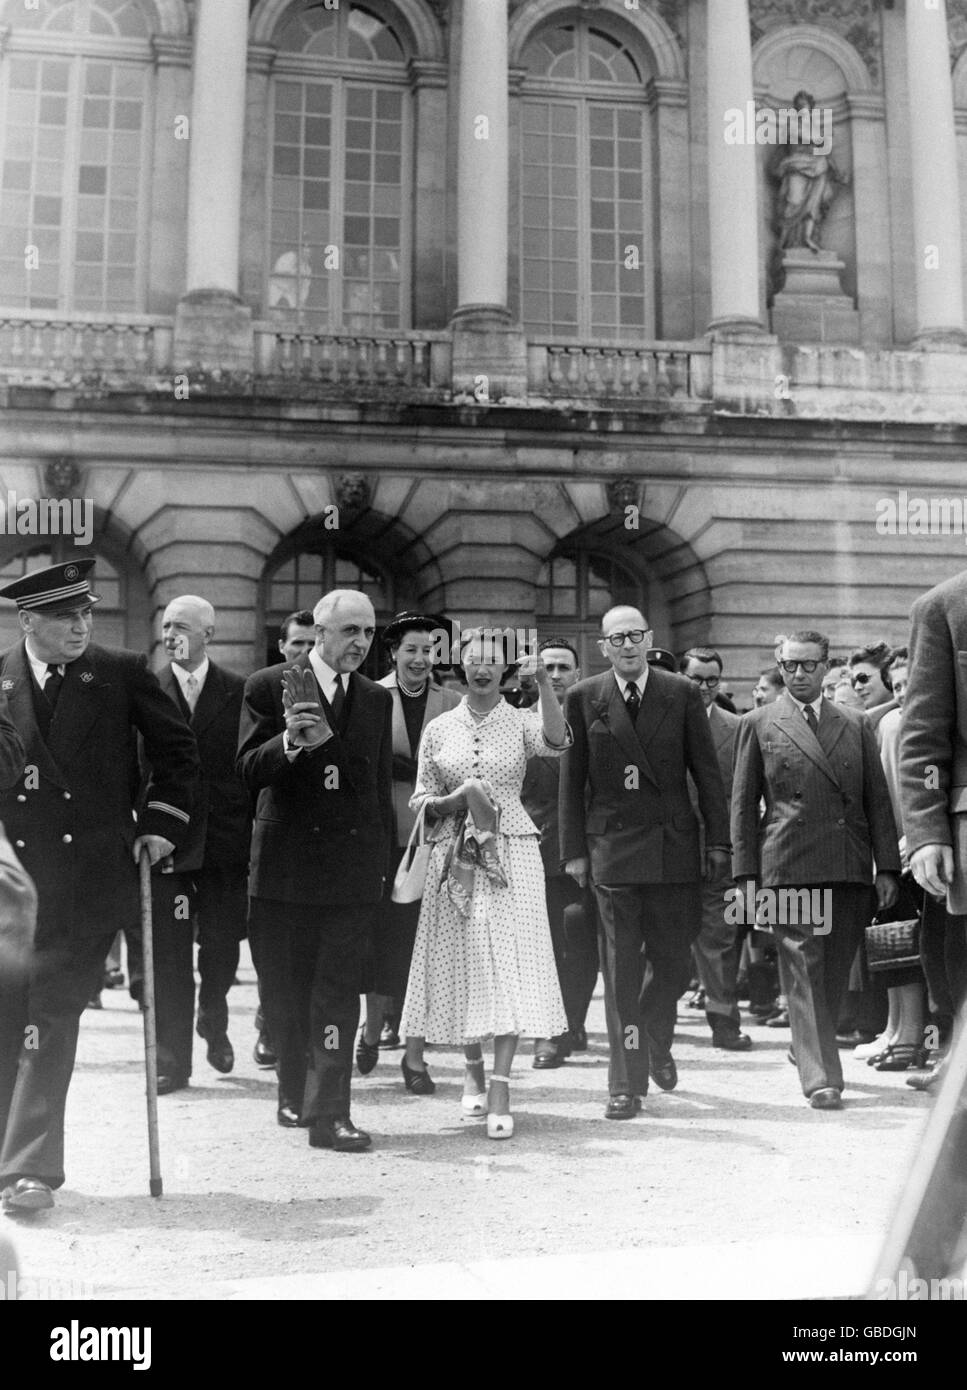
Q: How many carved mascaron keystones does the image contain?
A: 3